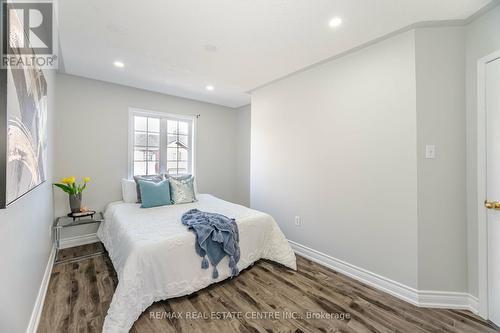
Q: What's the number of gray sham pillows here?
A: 2